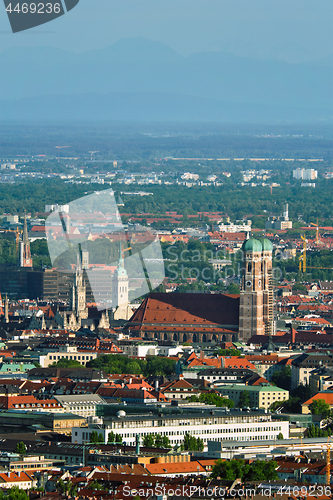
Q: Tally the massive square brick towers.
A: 2